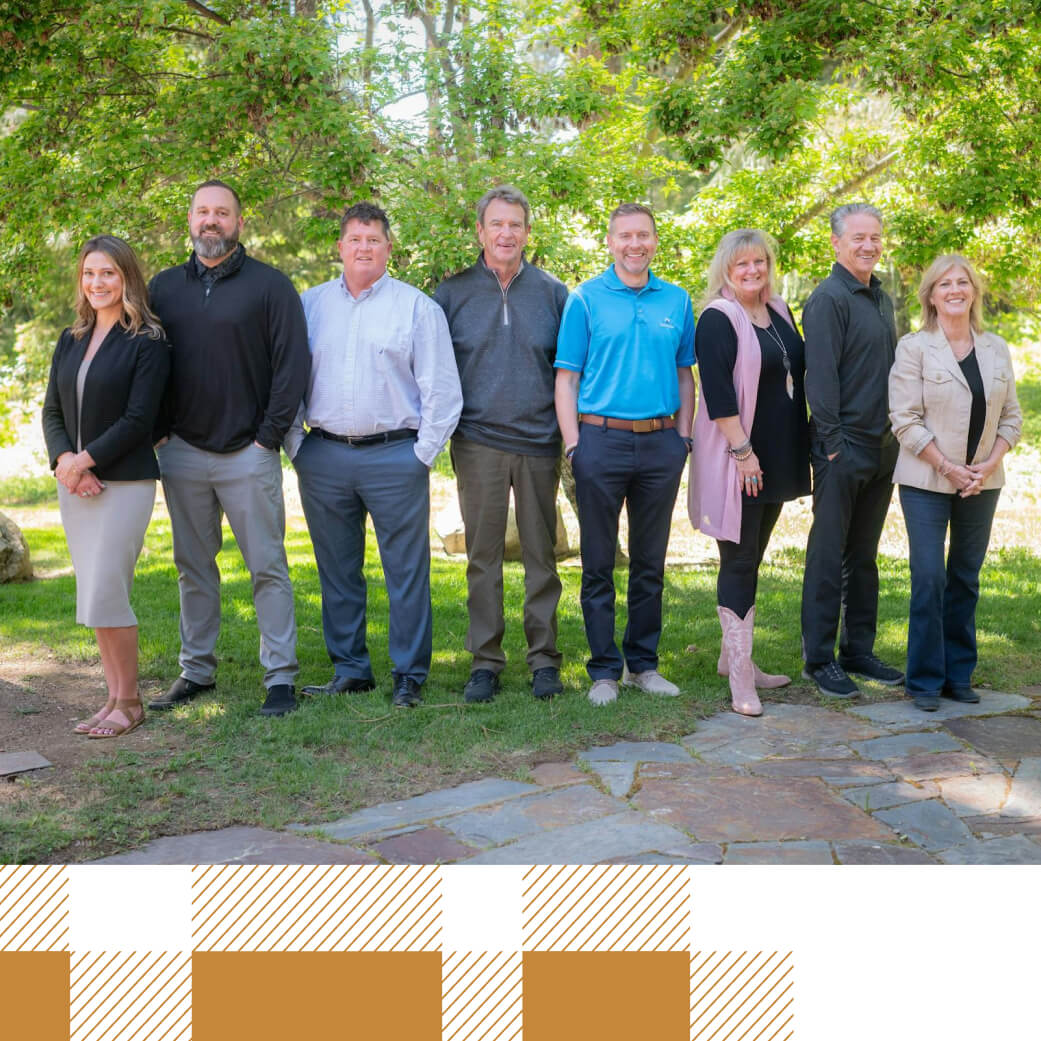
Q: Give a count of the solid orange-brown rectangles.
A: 3